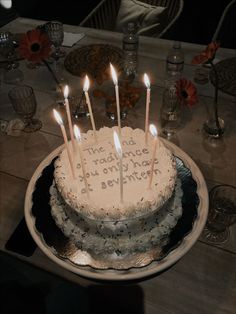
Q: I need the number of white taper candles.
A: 8